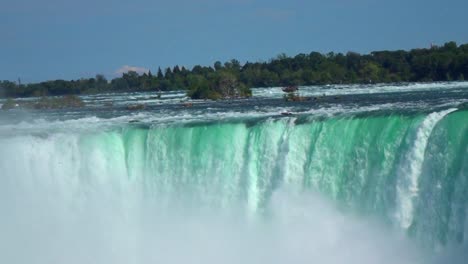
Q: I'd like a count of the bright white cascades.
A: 1